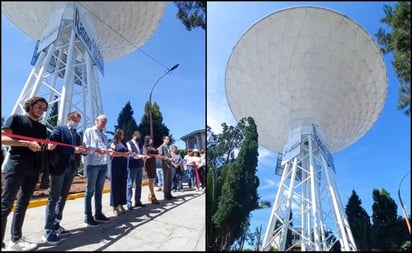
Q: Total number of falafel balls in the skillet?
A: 0